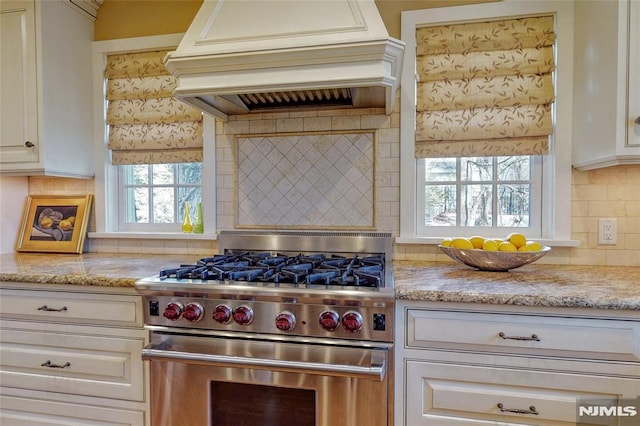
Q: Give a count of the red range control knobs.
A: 7